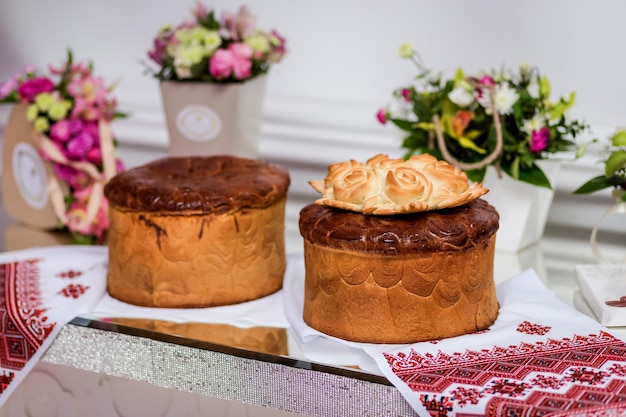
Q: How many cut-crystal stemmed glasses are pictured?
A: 0